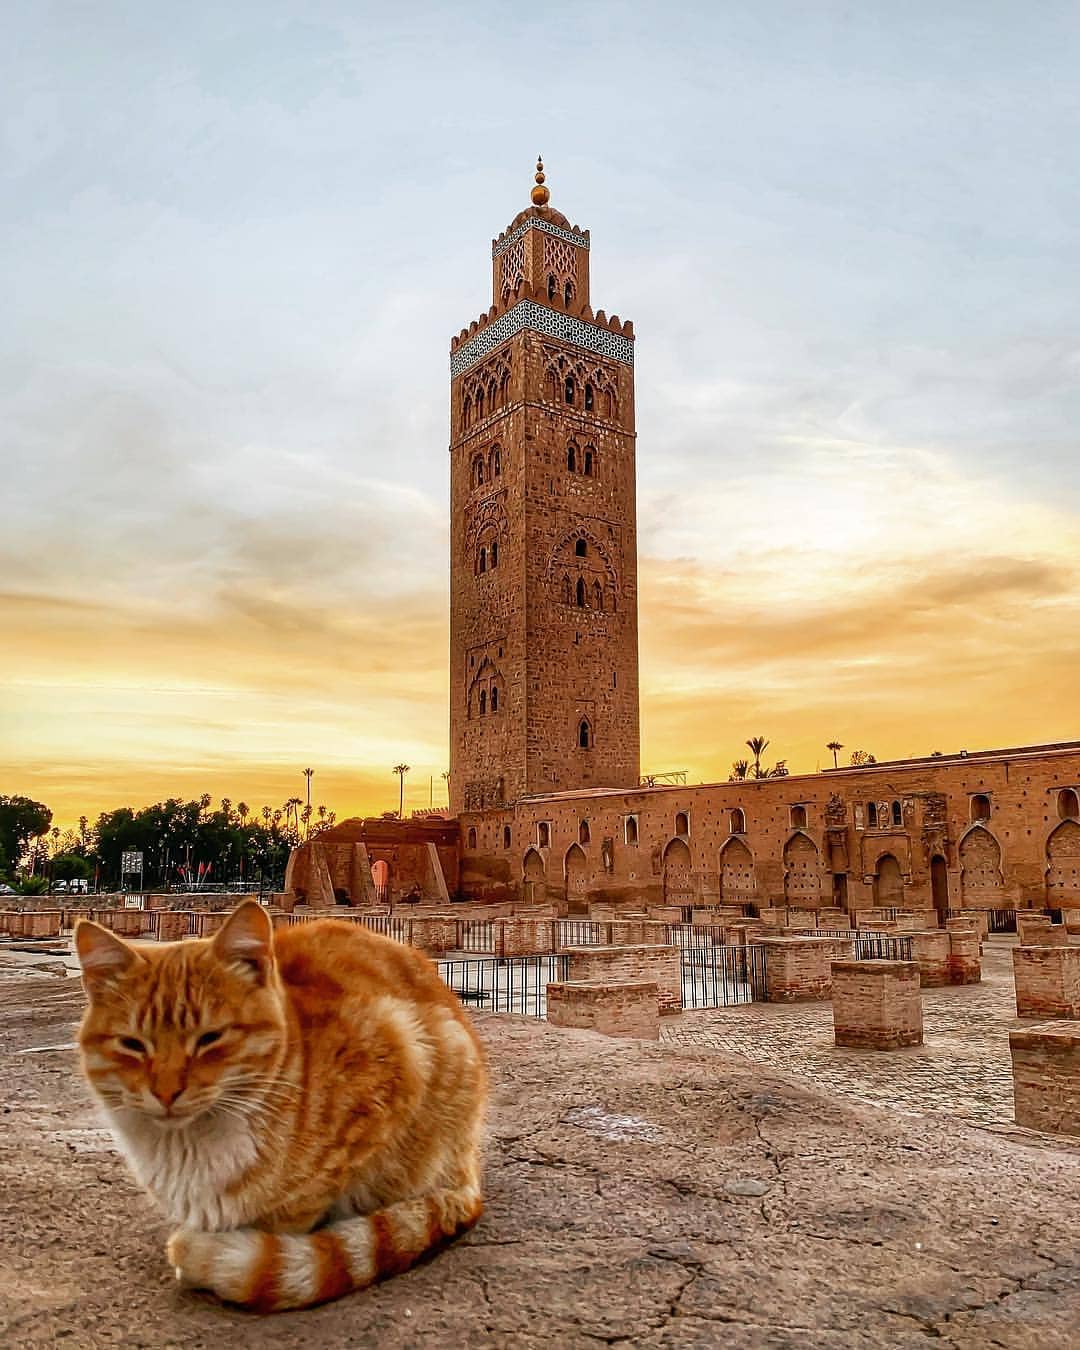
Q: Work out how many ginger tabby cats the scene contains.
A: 1